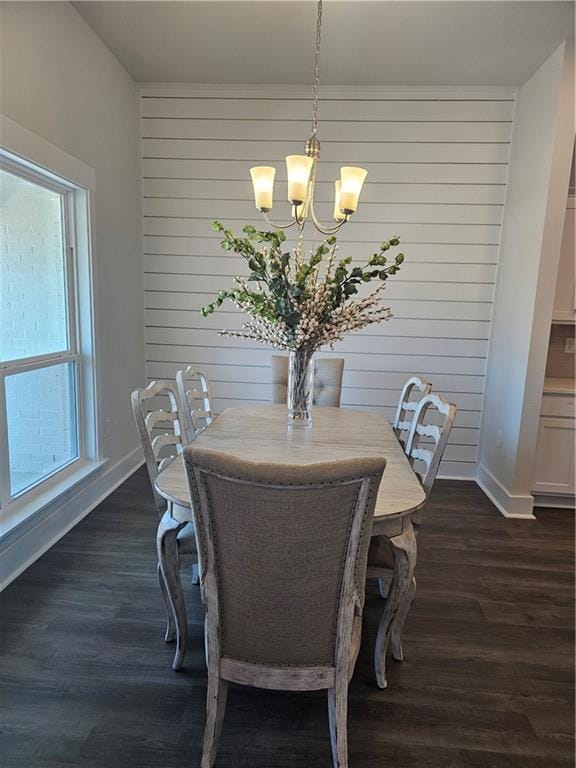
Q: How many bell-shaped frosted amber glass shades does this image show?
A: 5